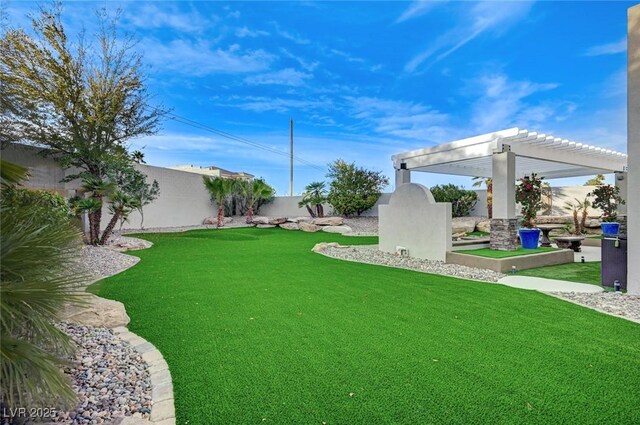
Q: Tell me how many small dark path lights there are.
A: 3